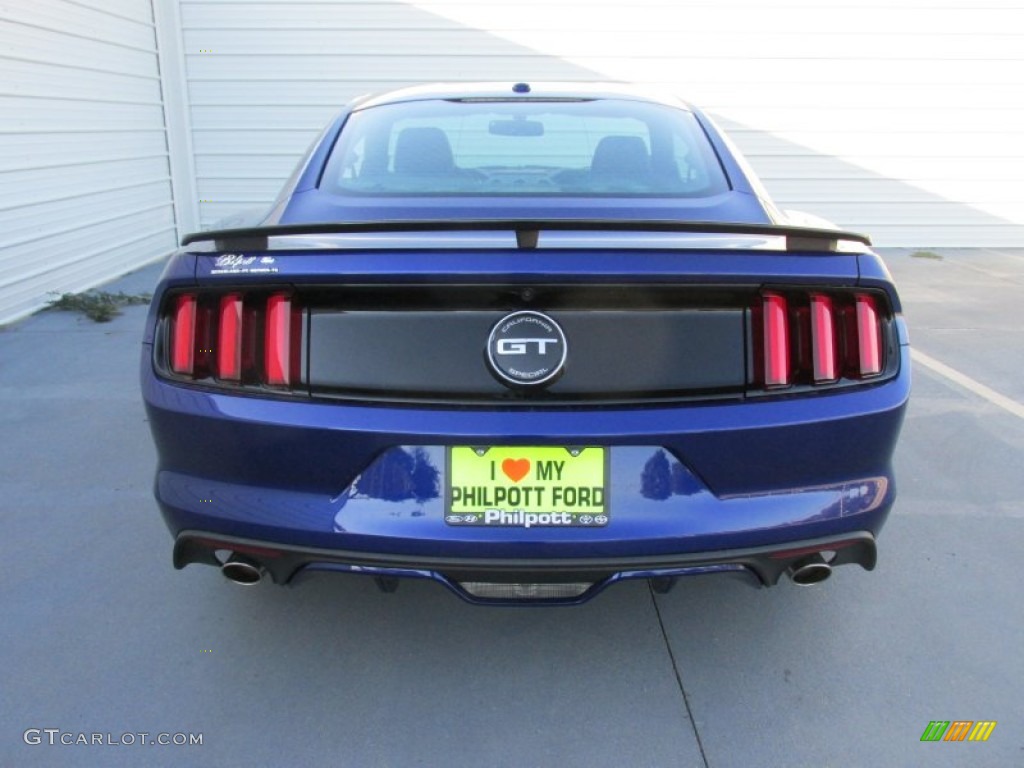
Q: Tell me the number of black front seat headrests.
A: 2